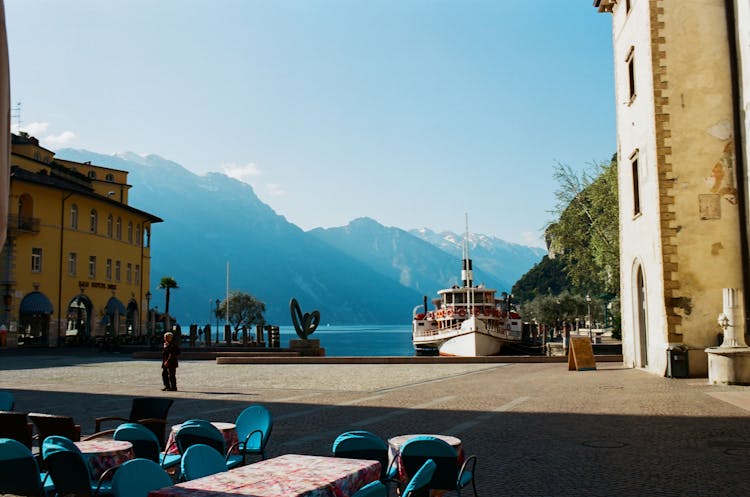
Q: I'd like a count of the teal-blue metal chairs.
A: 12